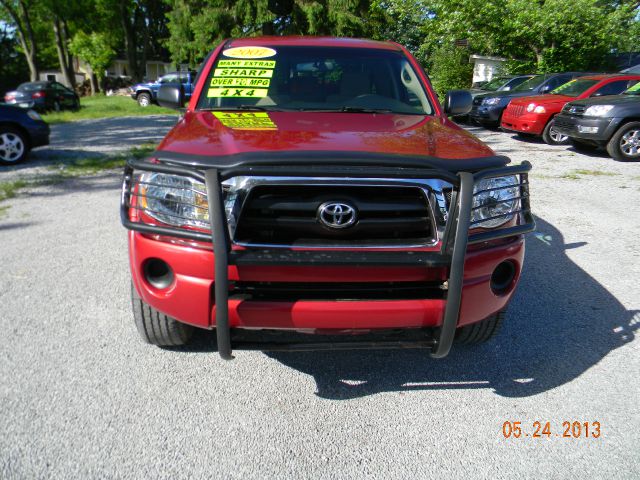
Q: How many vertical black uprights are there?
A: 2